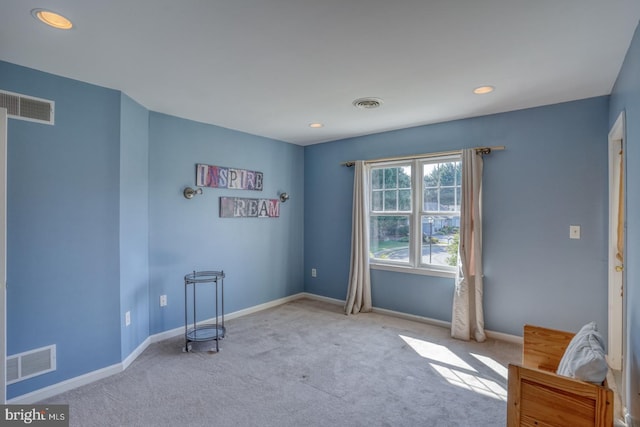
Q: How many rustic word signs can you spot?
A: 2